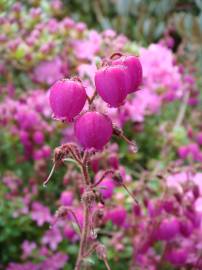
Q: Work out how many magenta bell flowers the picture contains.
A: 4